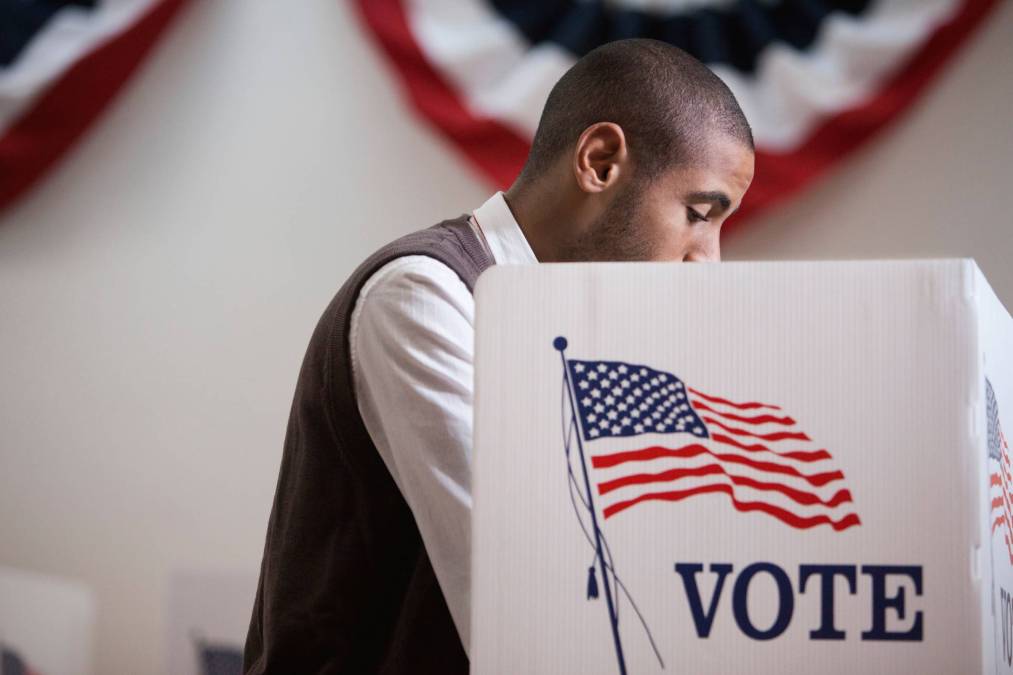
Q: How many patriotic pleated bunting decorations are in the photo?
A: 2